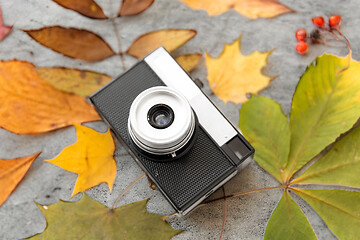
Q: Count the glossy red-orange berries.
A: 4